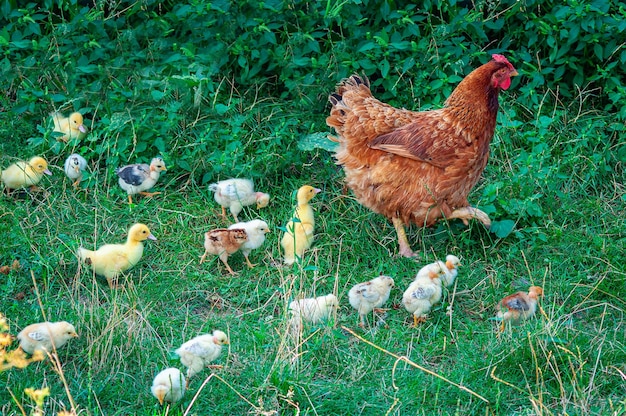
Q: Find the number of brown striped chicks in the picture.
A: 1